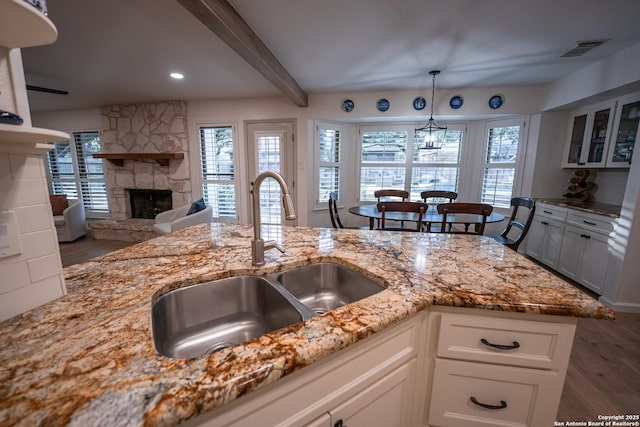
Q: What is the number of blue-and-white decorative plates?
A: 5